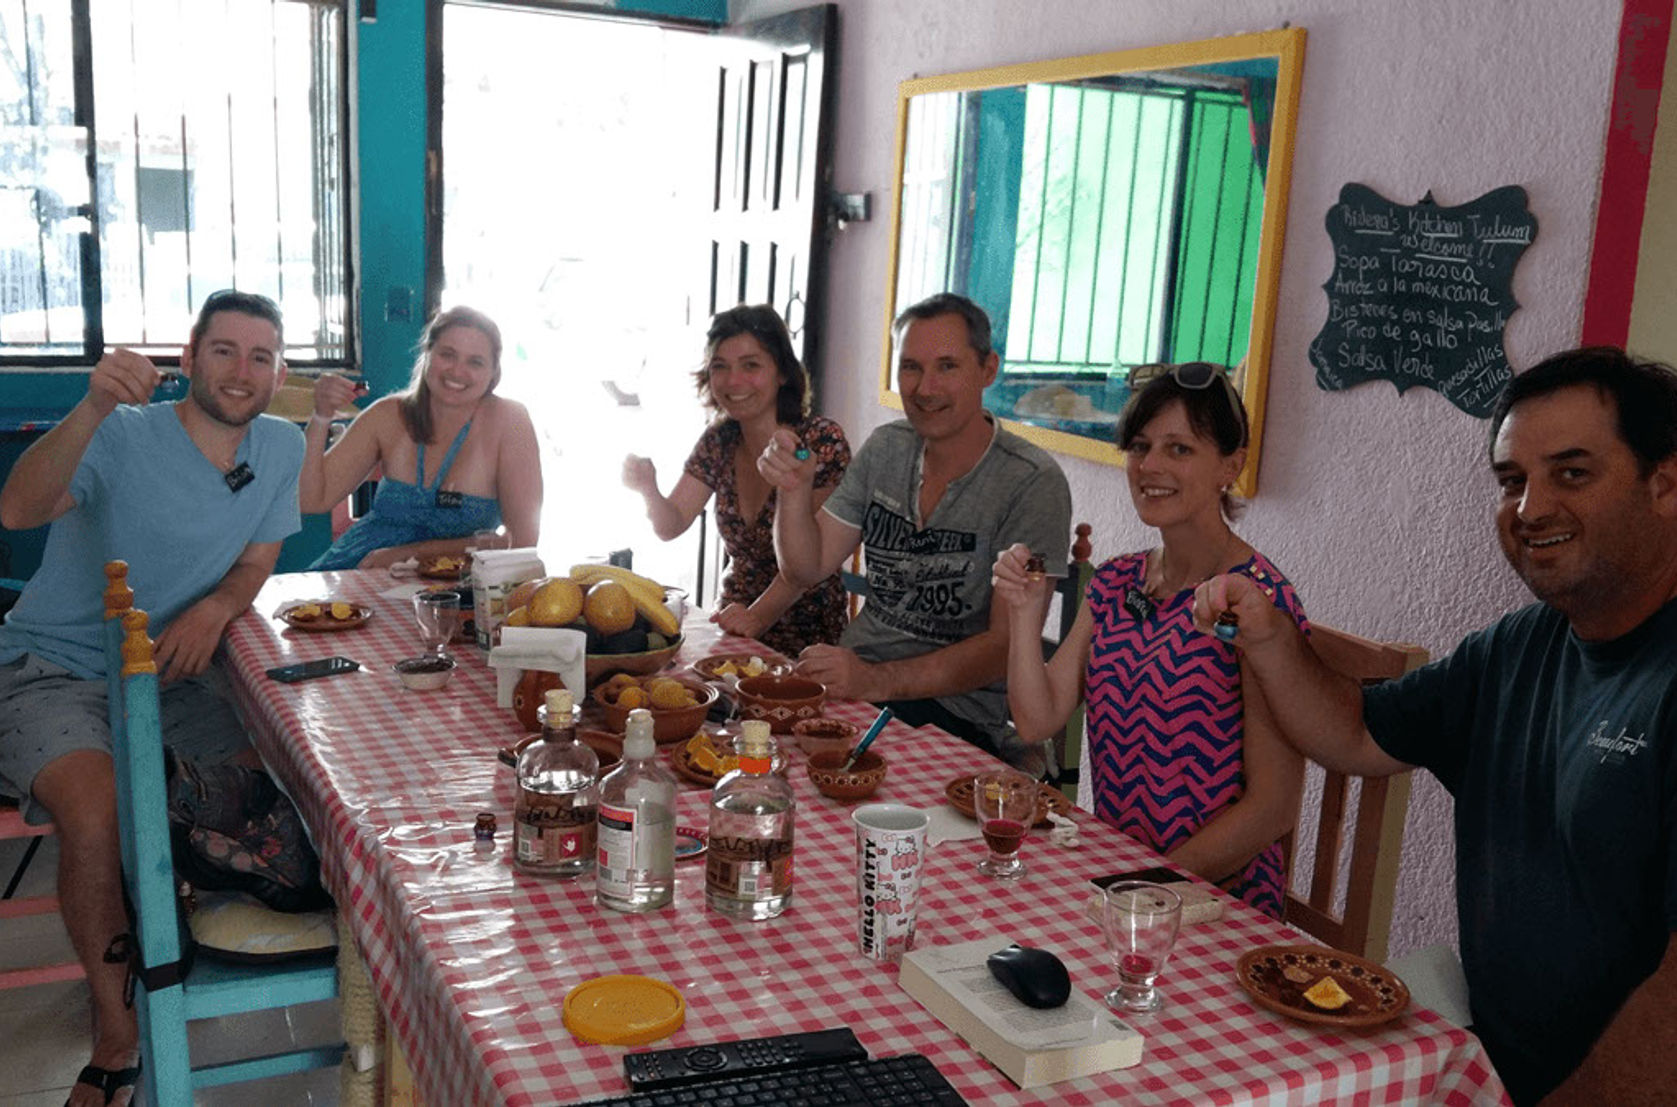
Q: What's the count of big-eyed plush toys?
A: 0